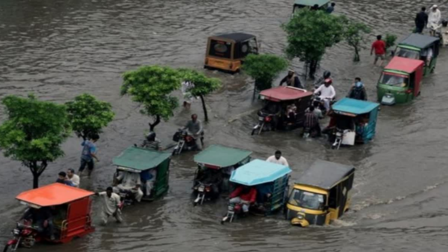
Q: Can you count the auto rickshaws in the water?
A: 11